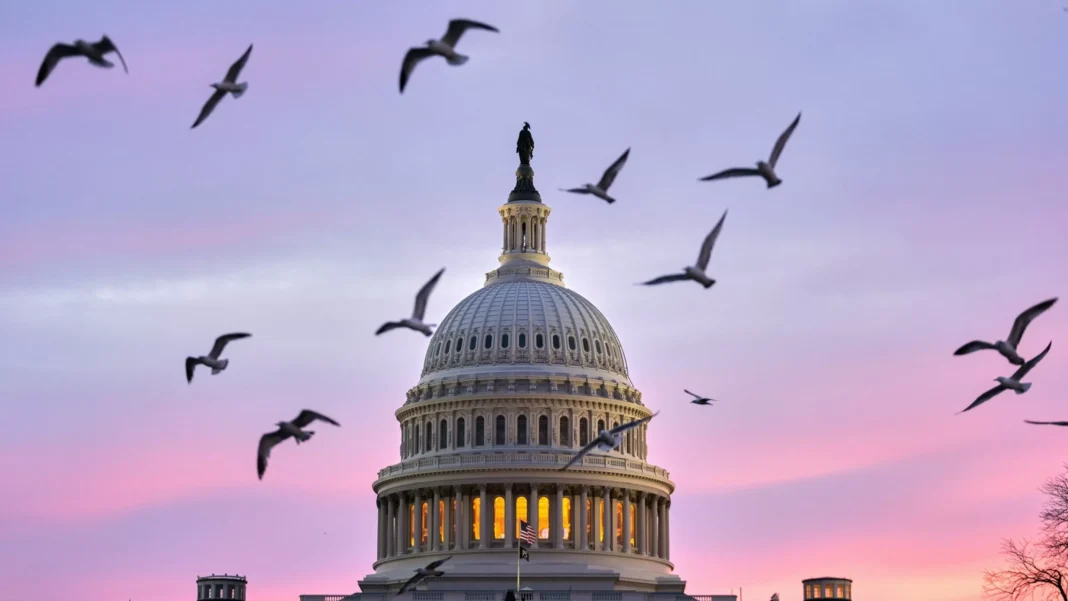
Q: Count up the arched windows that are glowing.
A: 13